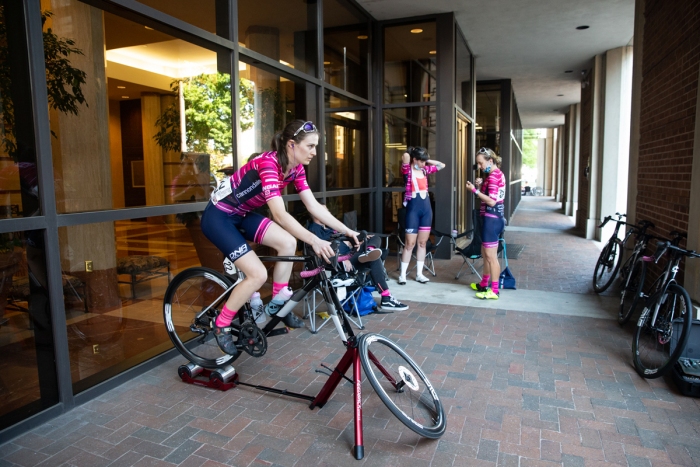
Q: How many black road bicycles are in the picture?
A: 4